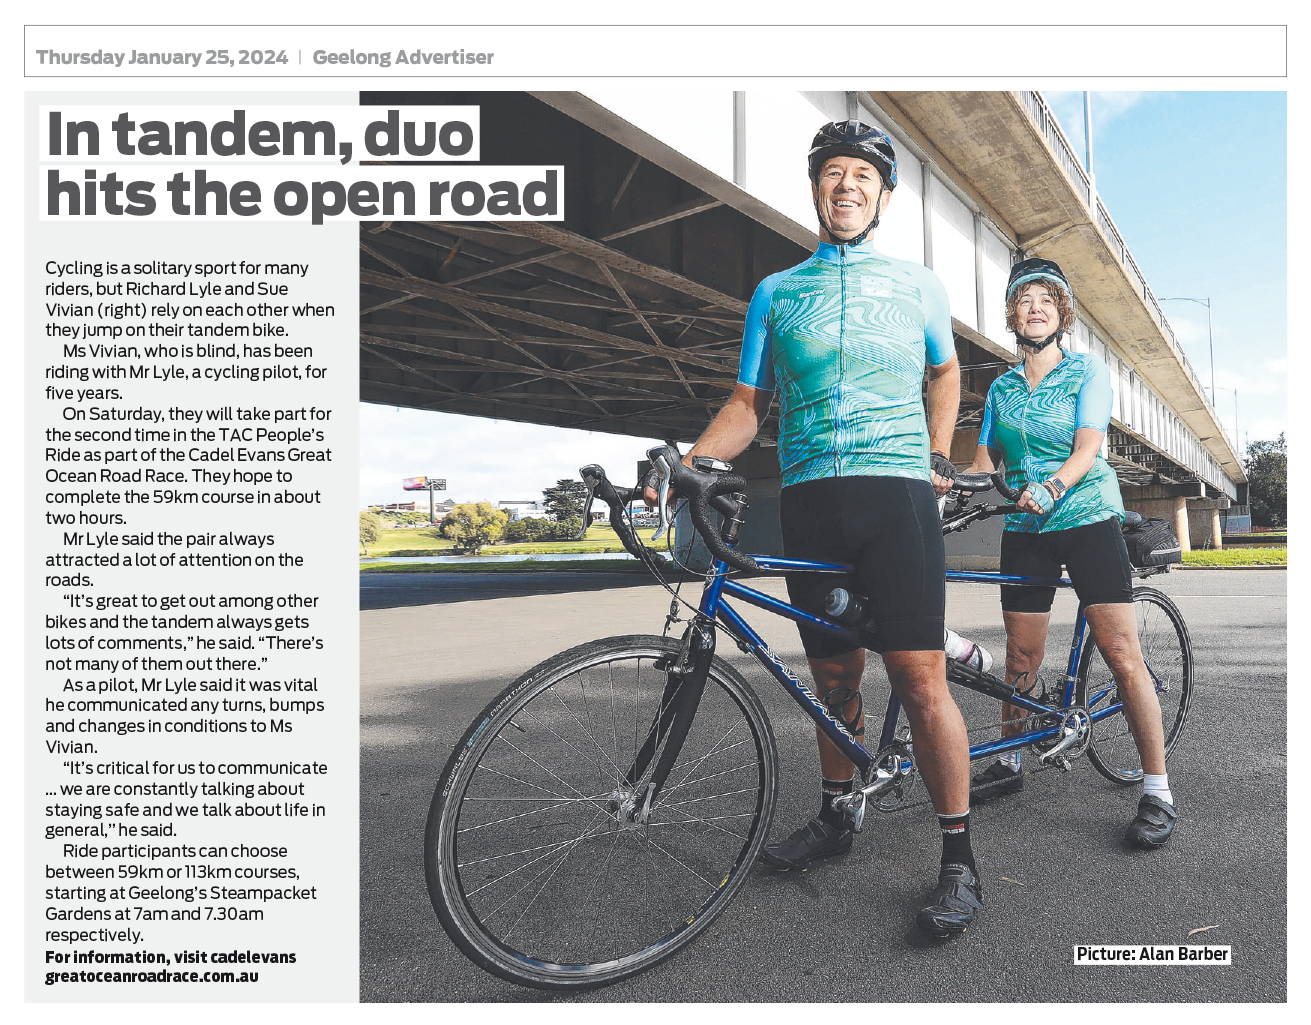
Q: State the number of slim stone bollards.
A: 0